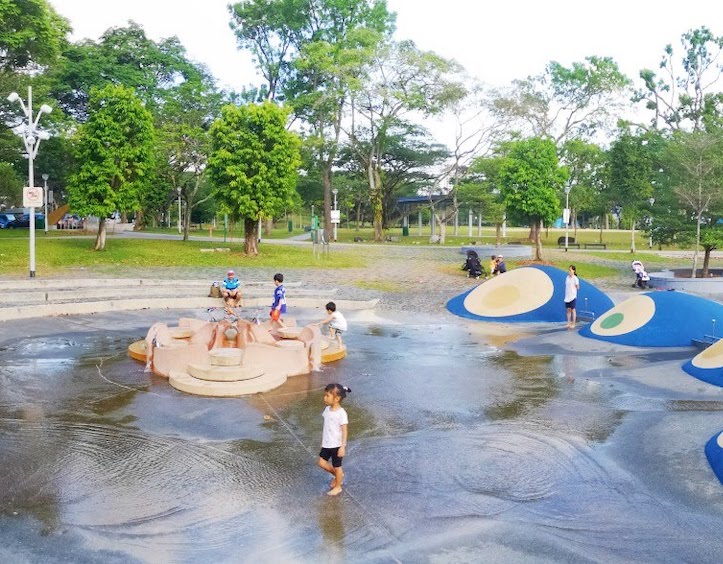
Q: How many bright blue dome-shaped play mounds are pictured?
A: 4